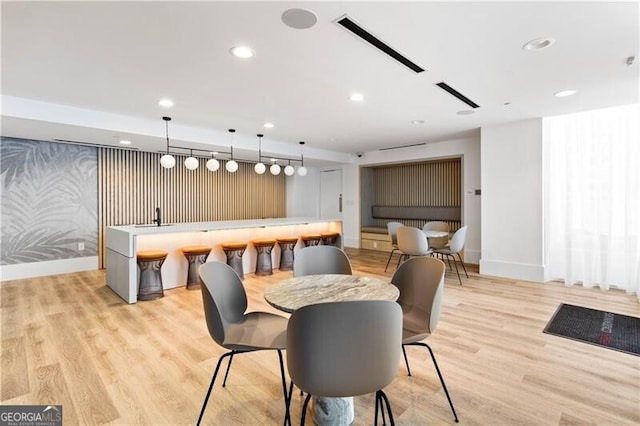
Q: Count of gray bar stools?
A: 7